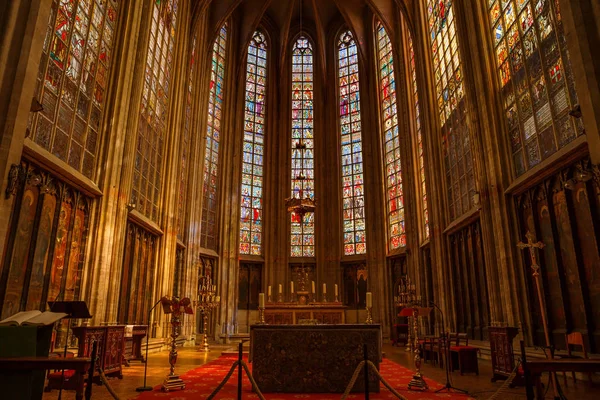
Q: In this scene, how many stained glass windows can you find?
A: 11